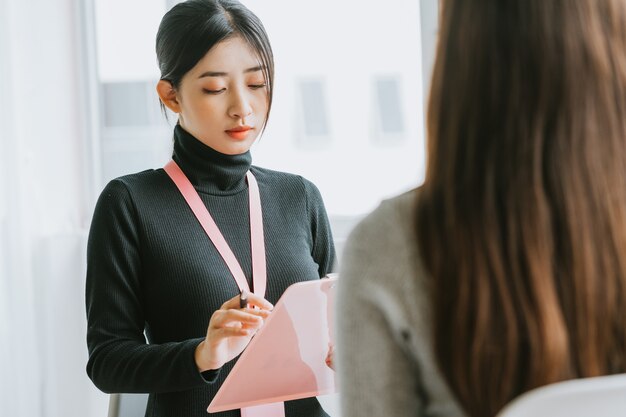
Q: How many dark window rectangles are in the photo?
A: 2